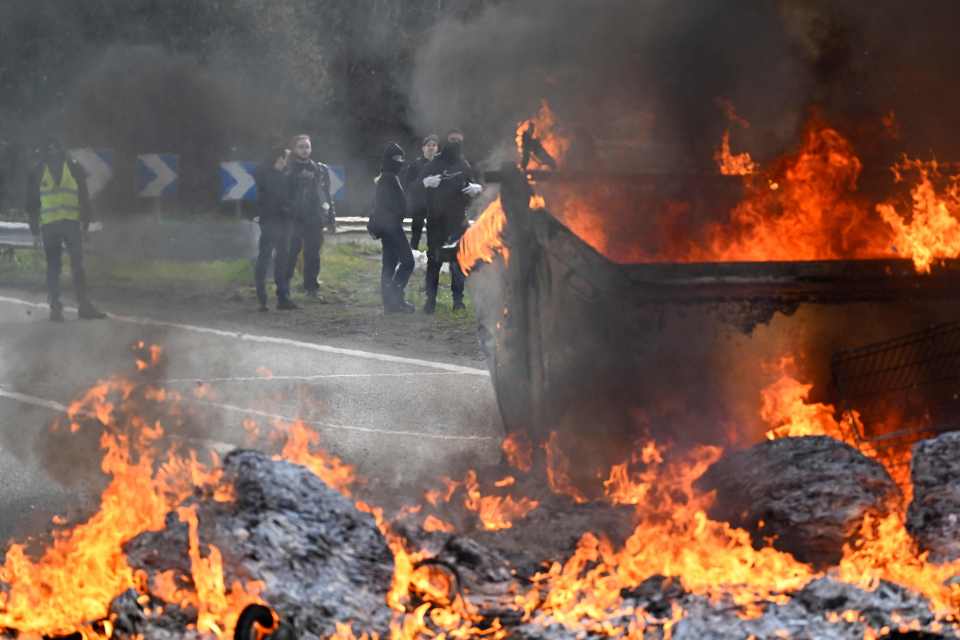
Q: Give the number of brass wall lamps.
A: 0